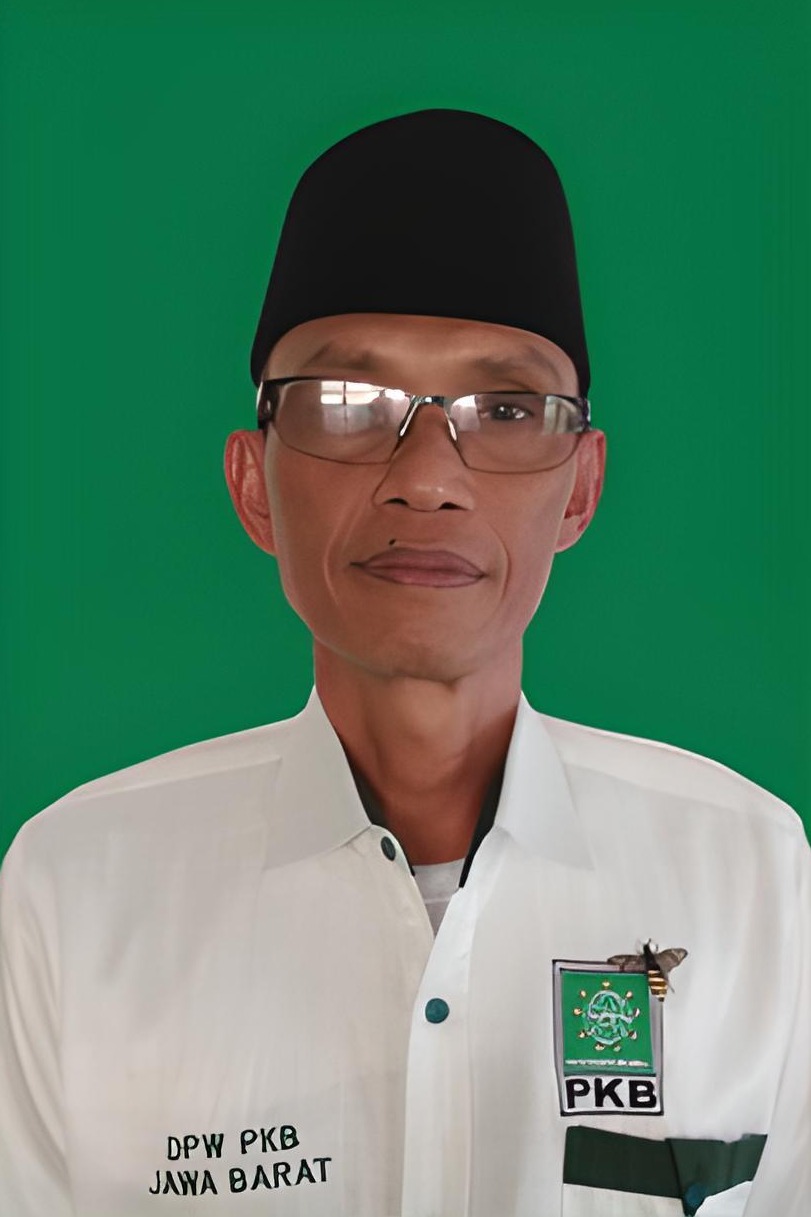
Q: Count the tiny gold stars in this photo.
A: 9